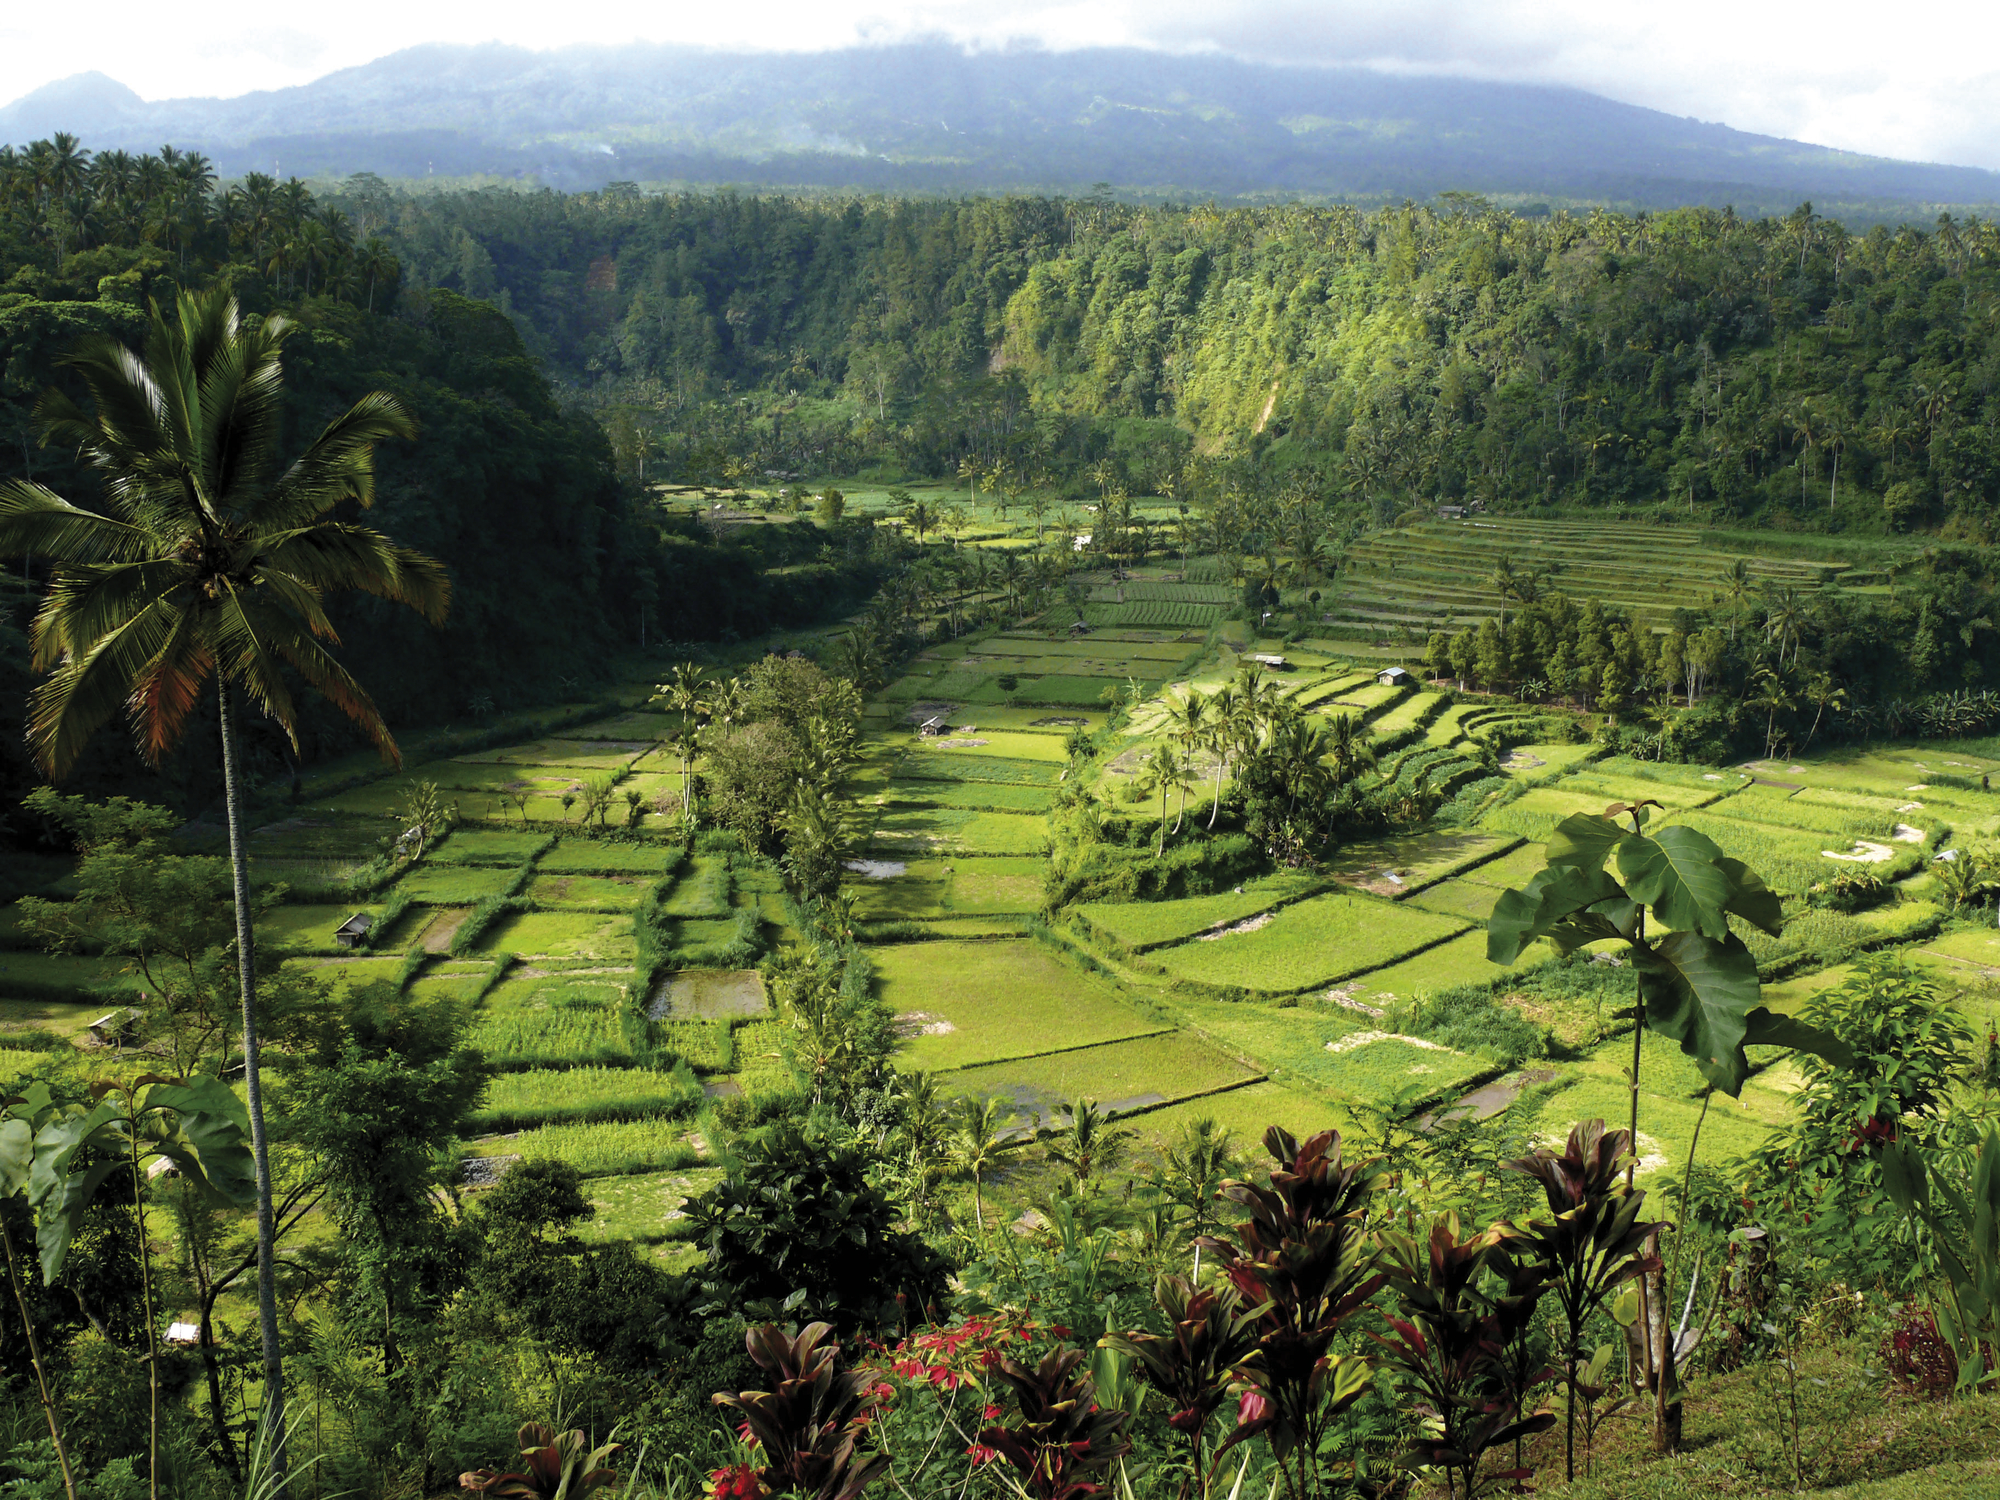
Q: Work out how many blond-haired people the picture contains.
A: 0